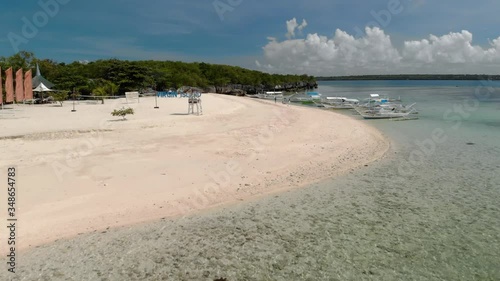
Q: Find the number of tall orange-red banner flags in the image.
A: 4